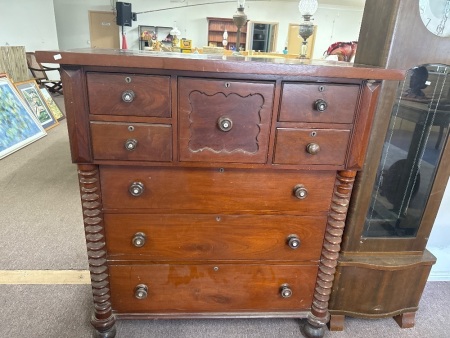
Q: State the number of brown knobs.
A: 11